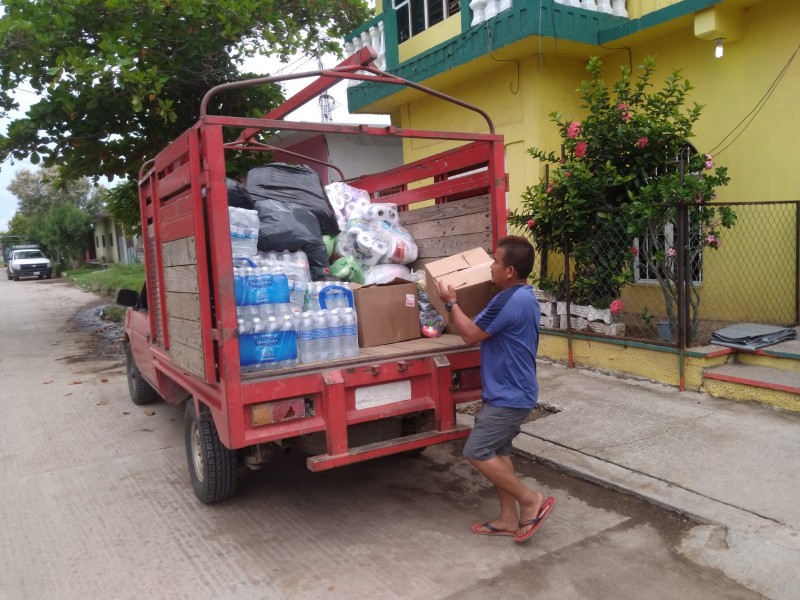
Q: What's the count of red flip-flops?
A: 2